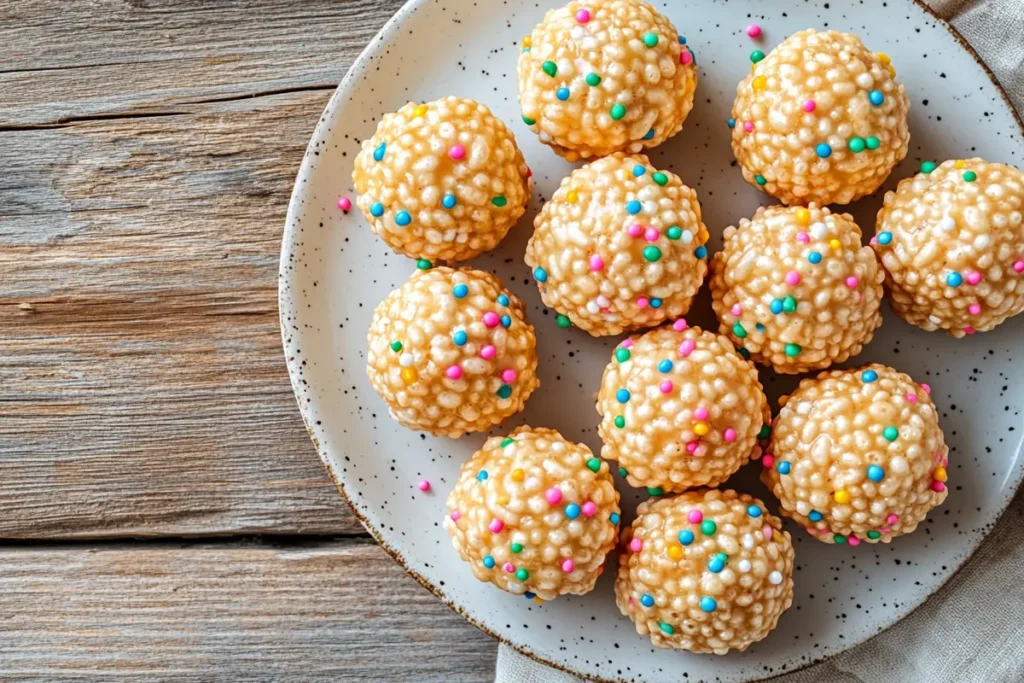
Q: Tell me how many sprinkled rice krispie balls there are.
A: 11